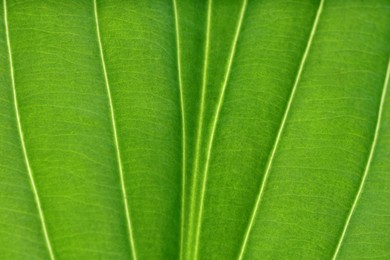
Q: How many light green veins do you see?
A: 7